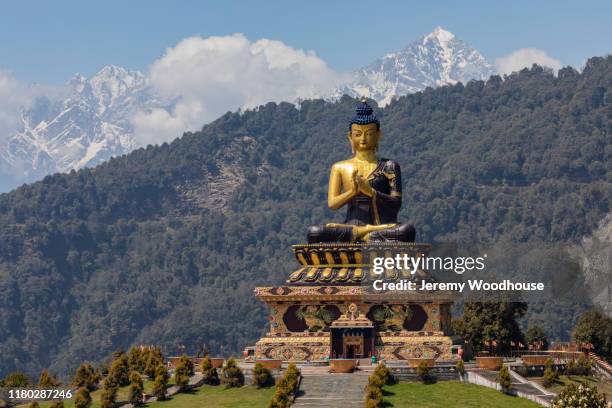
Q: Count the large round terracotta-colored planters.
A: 7